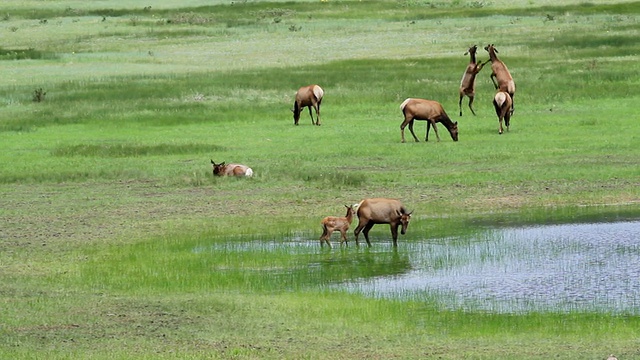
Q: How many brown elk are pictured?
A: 8